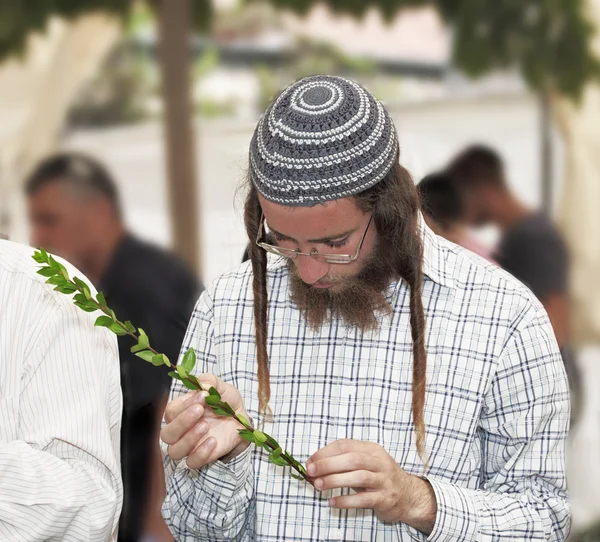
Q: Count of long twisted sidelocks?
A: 2